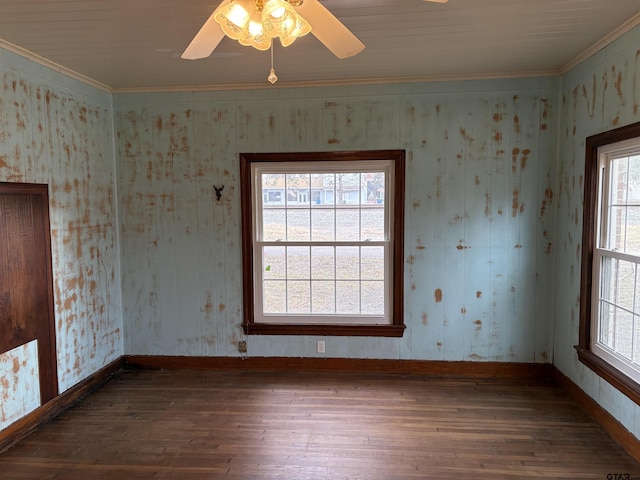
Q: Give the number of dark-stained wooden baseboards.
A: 3